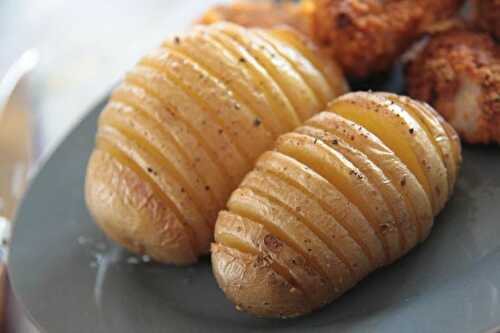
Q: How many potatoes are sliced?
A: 2